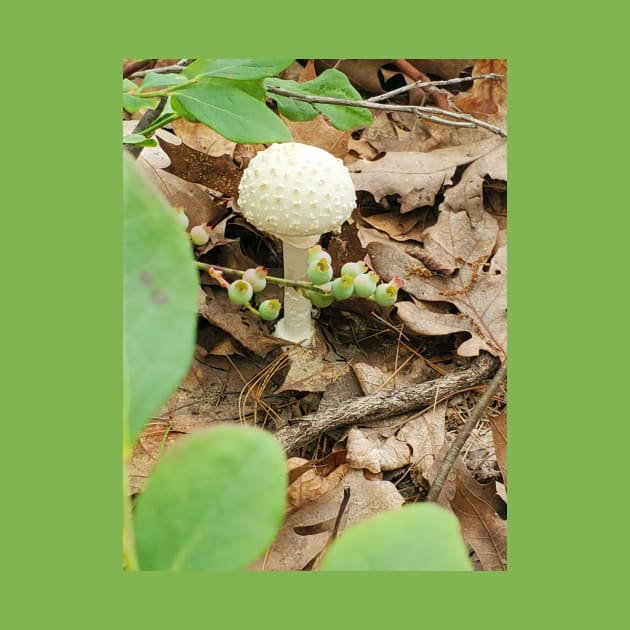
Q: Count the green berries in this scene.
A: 12